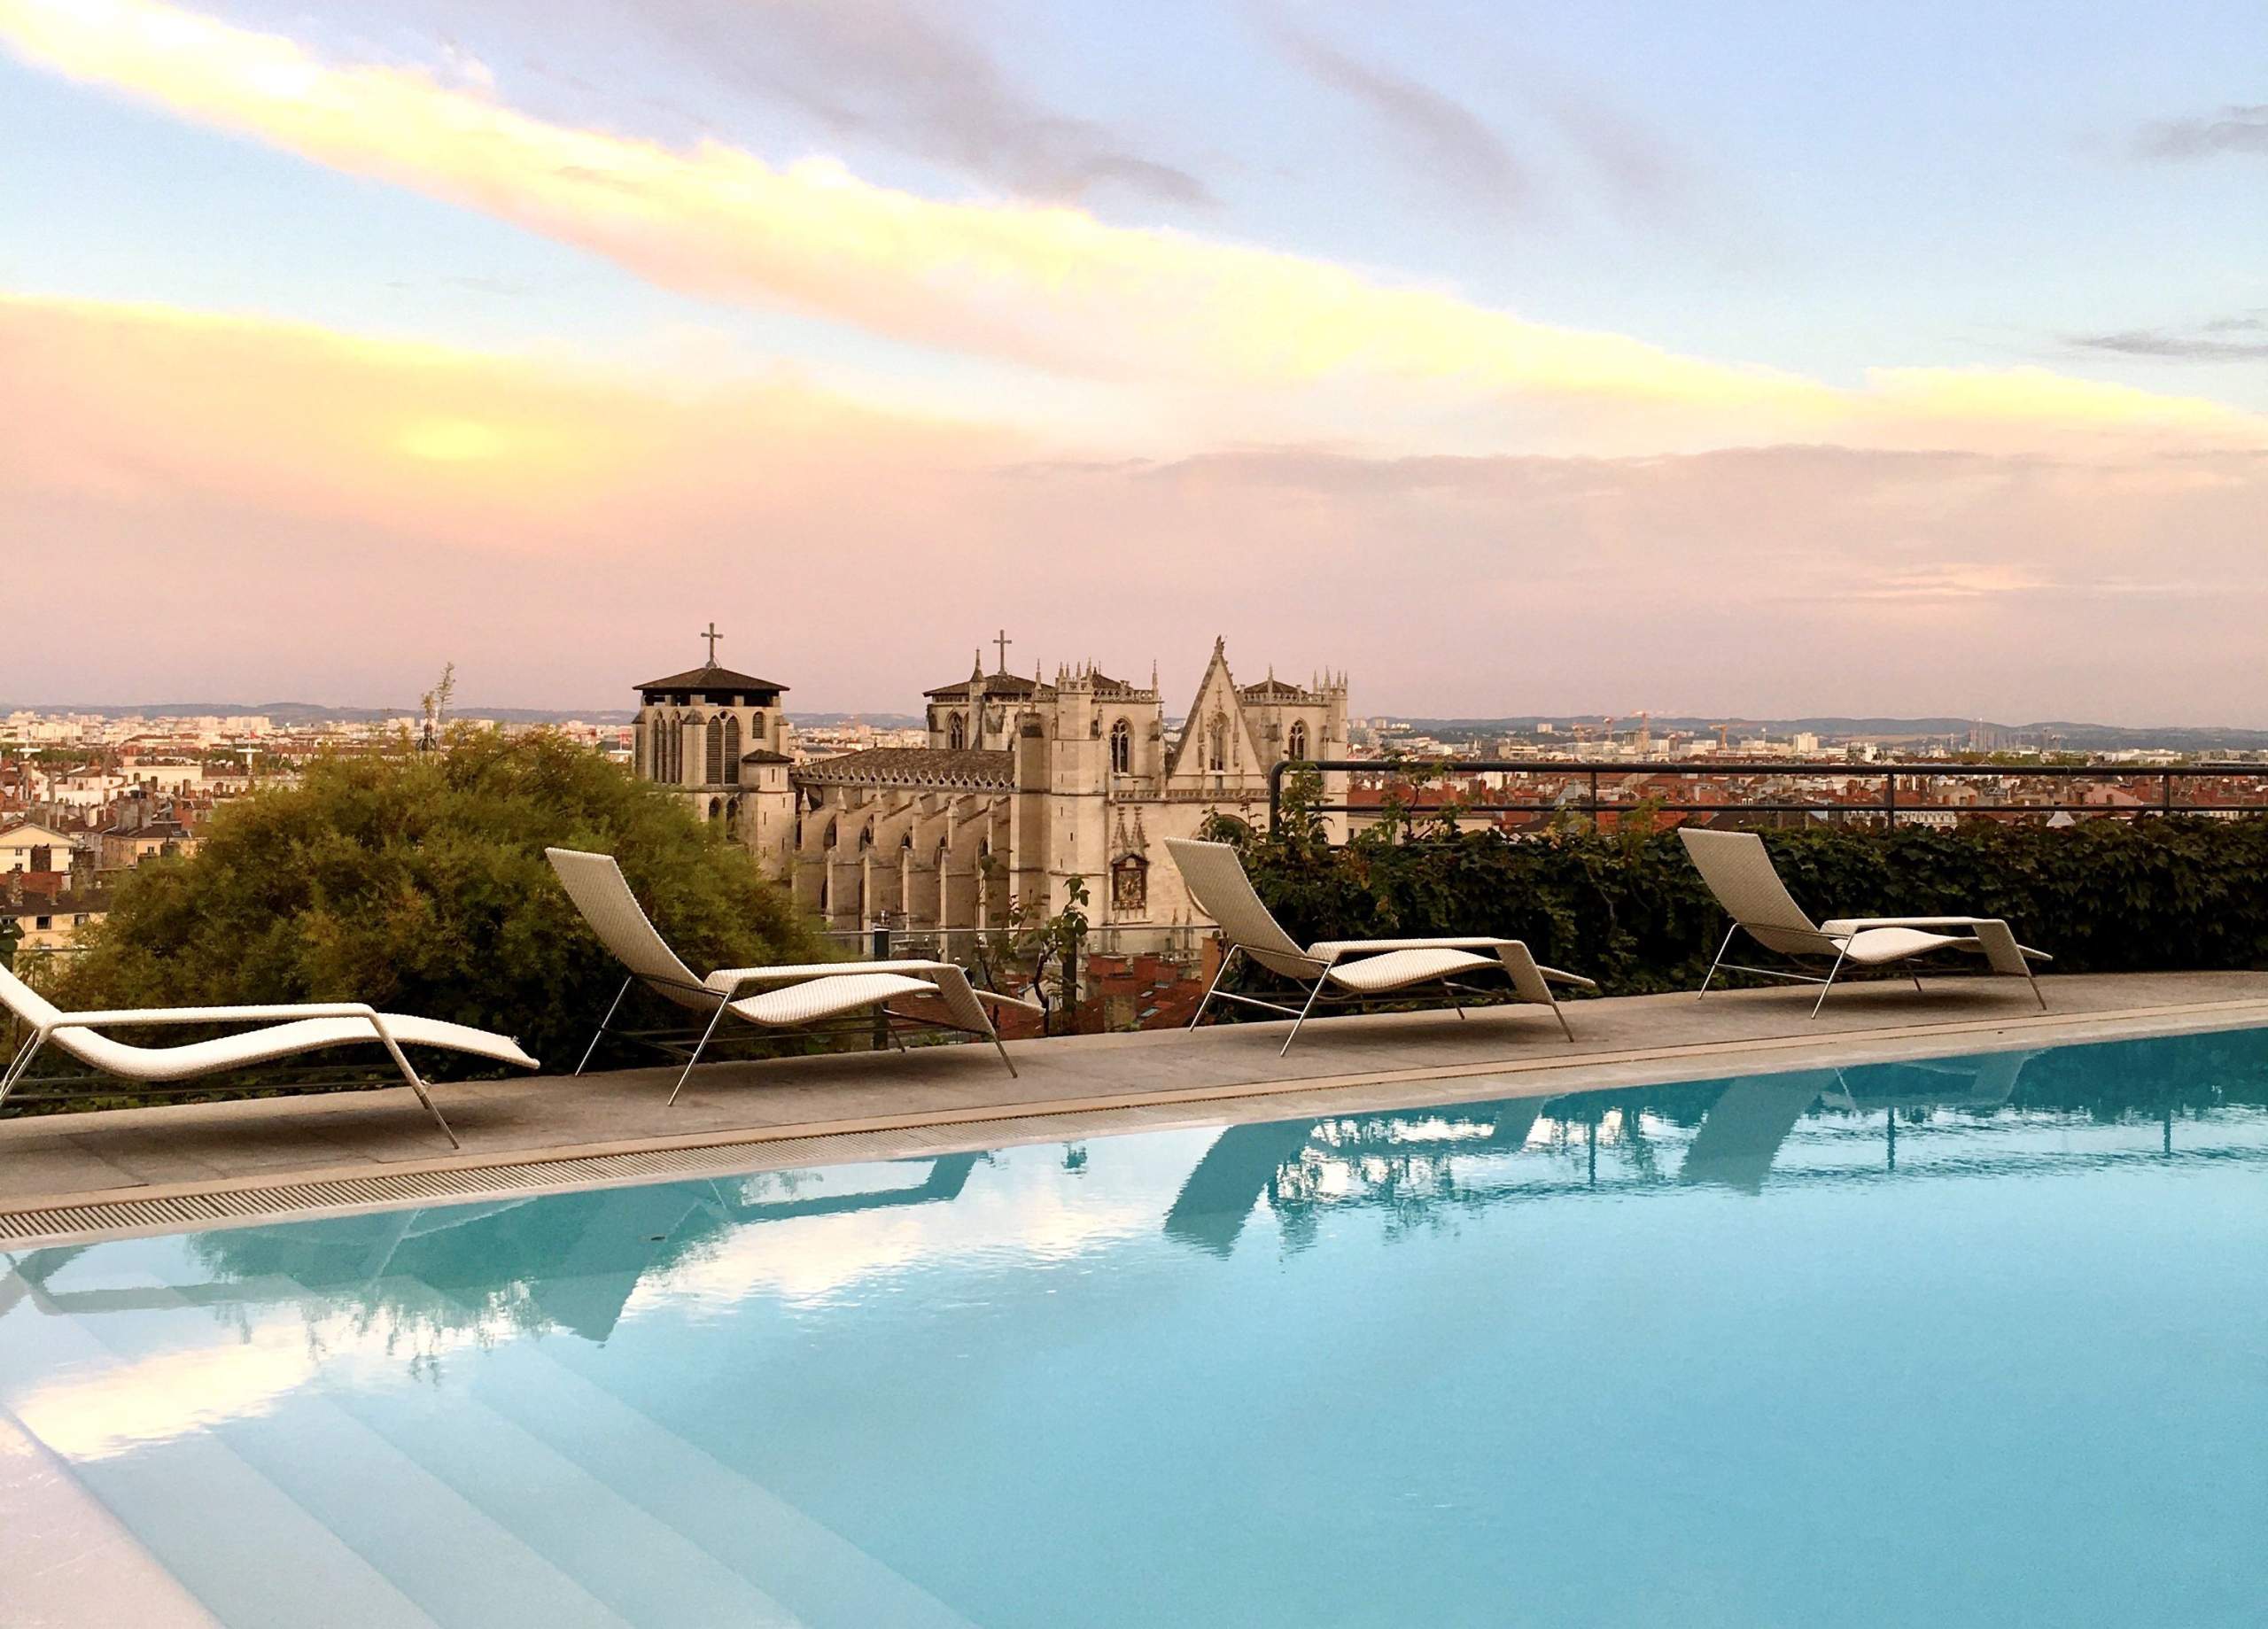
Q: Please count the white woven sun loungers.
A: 4